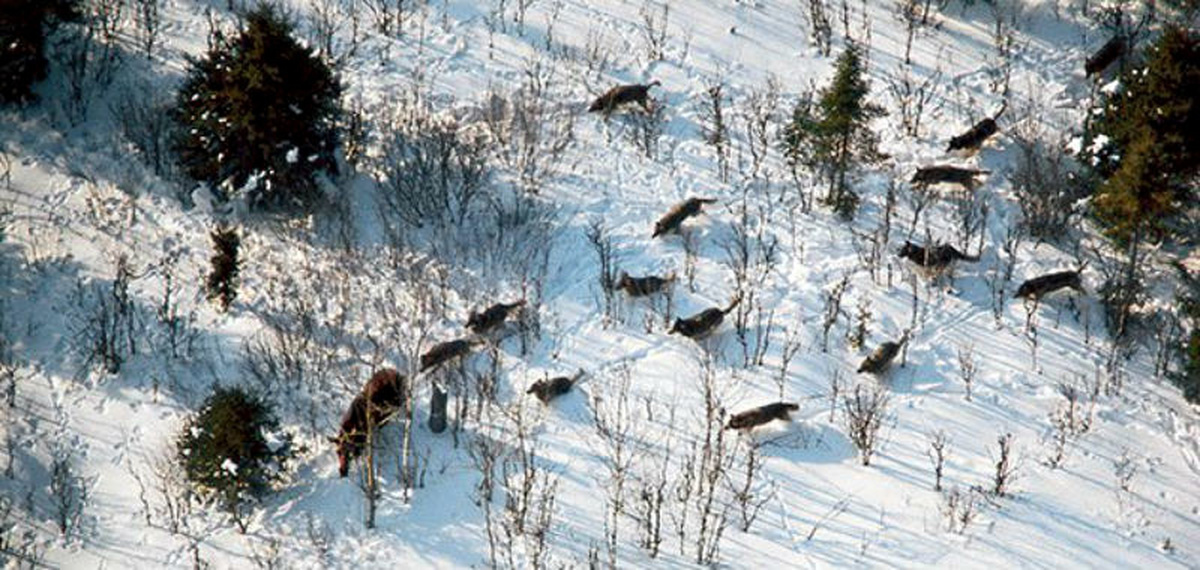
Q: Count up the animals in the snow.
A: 15